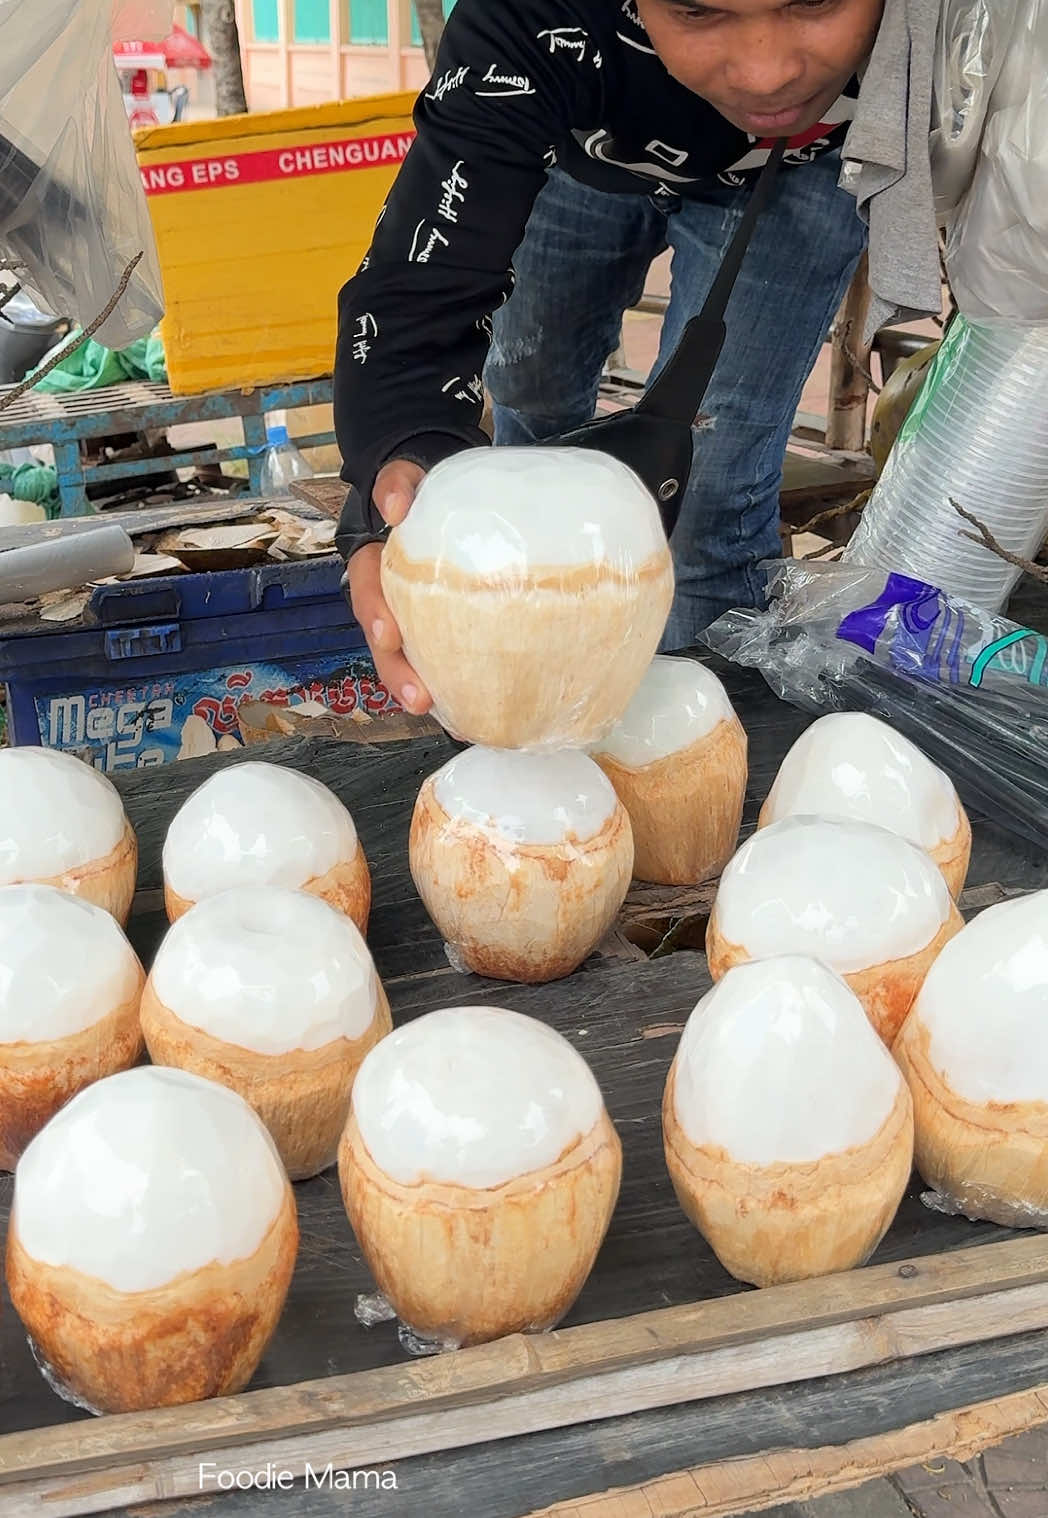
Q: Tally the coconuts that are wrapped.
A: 13